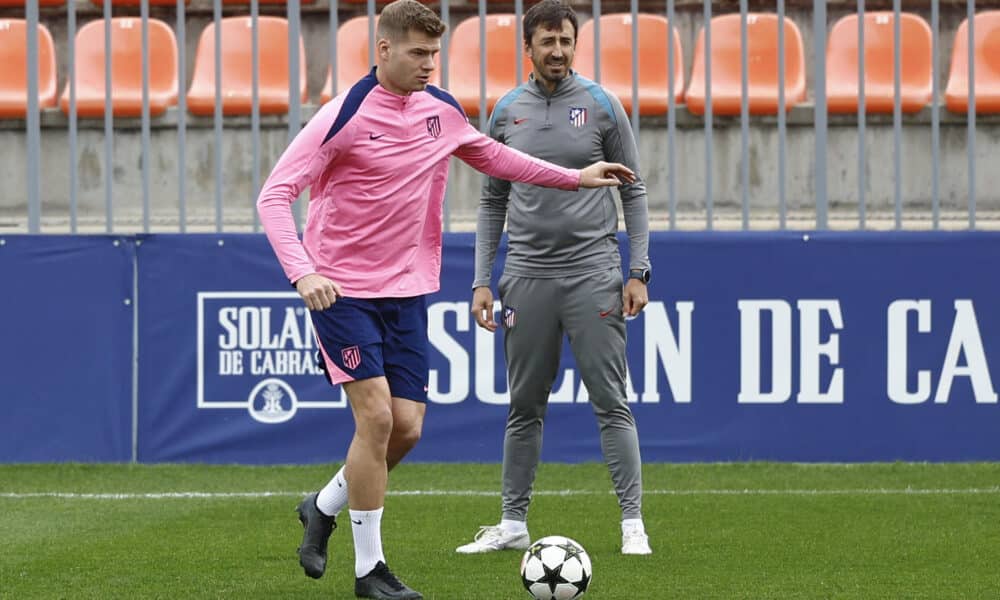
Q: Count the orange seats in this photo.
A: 9